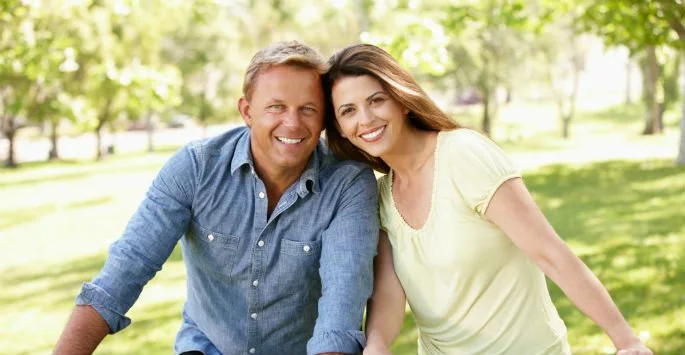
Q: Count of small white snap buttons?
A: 7